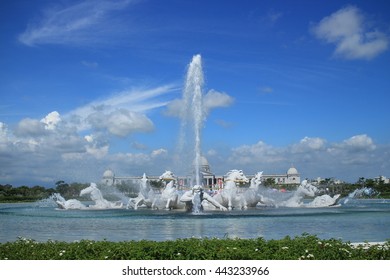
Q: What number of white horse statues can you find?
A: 4